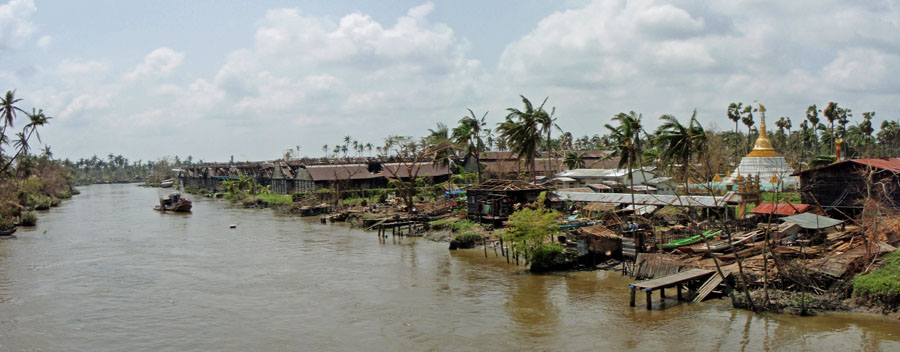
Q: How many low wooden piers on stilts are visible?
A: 2